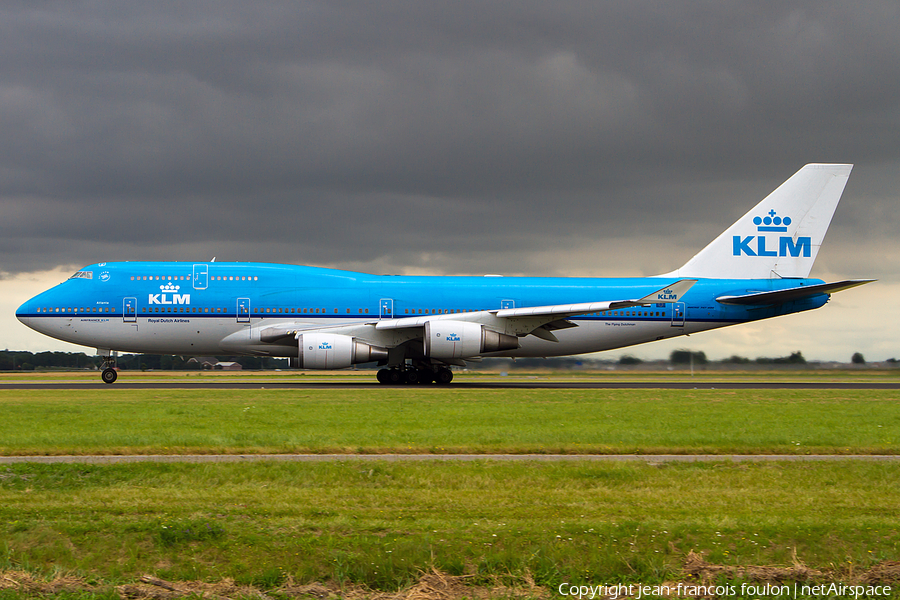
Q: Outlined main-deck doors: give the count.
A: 5